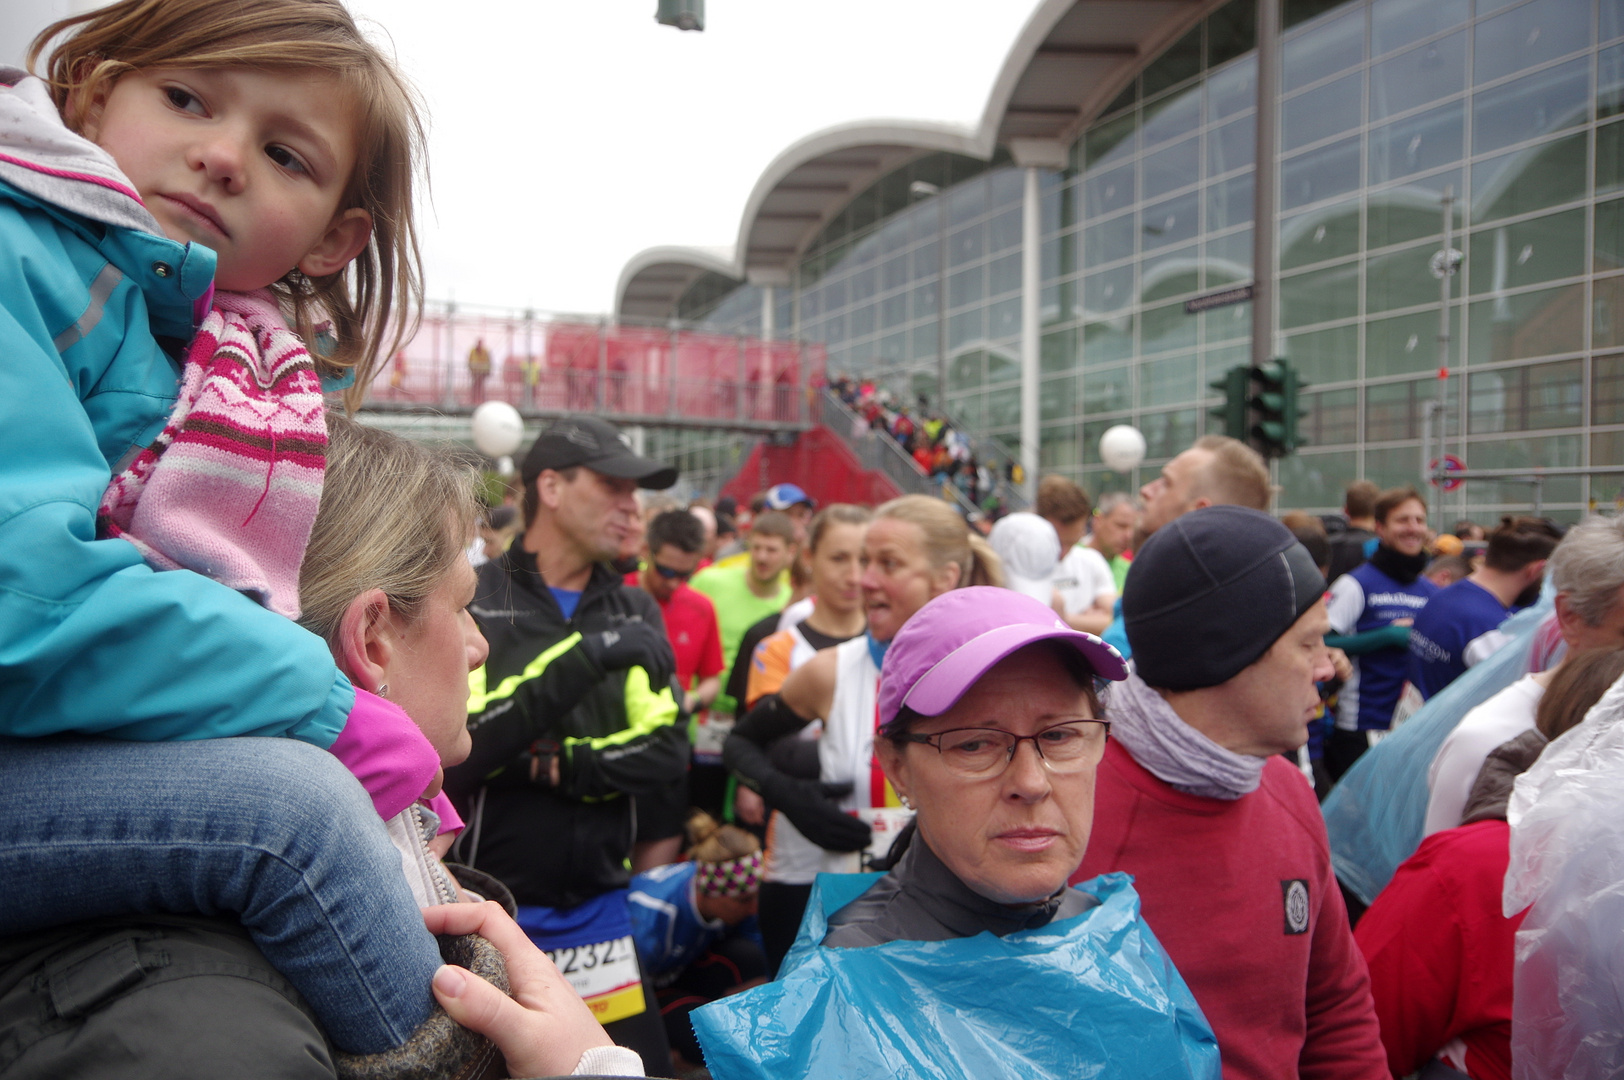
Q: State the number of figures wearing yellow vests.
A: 2